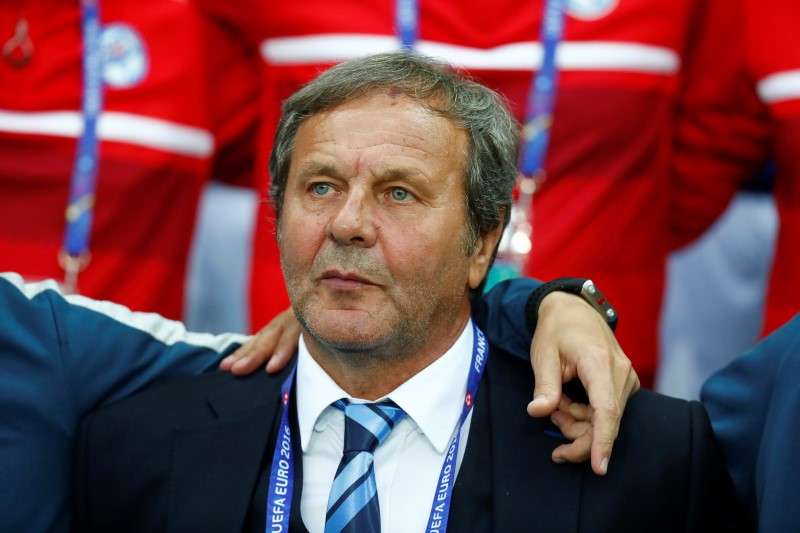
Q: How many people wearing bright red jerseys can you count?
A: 3